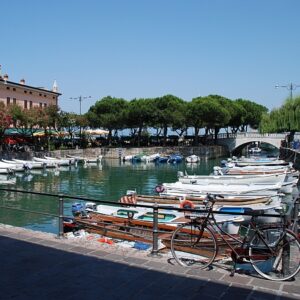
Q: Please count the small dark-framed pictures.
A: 0